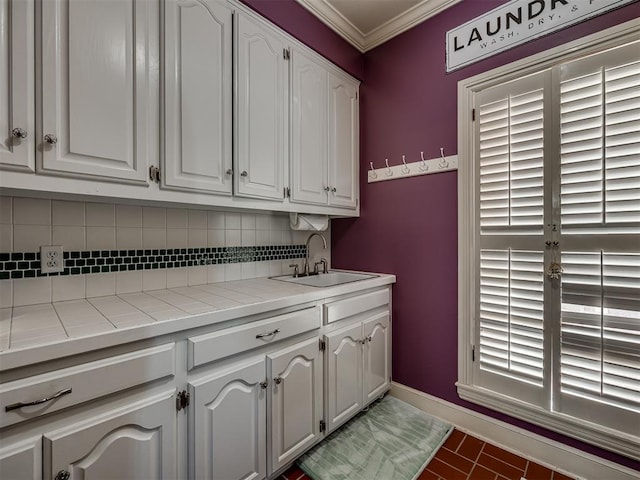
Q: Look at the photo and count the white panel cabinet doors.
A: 12